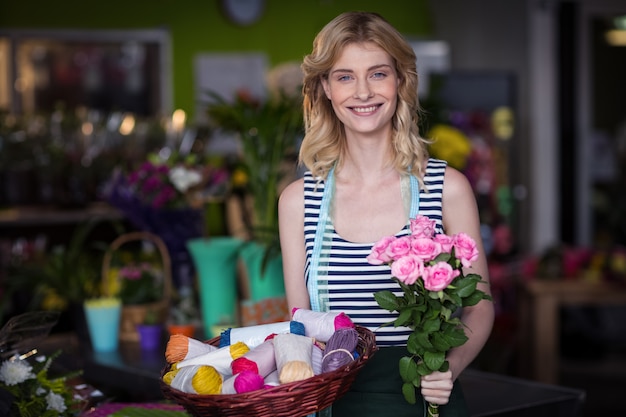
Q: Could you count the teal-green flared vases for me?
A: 2